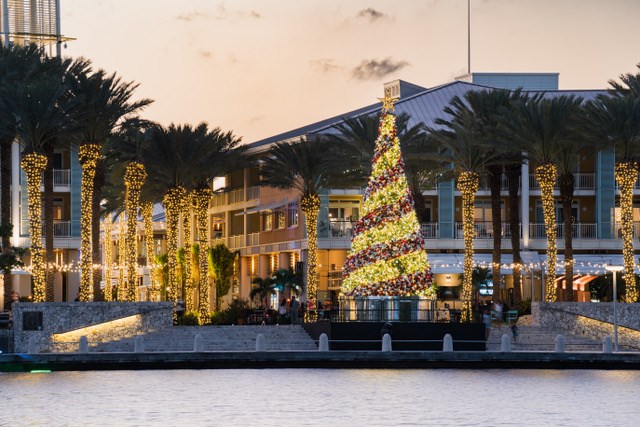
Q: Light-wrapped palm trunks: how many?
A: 13